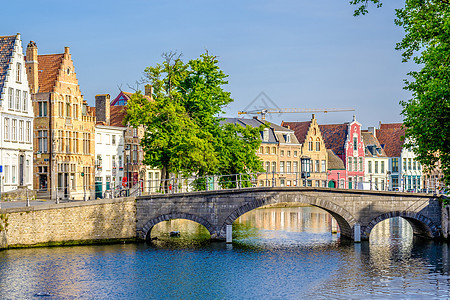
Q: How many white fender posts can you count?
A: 2